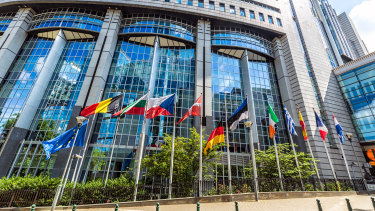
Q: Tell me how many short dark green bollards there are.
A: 9